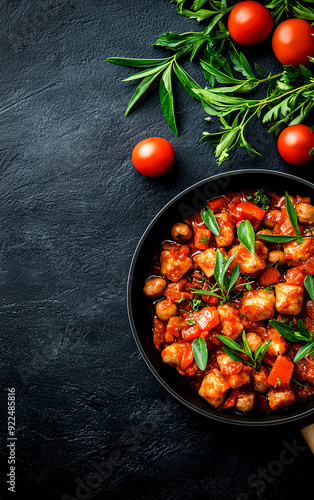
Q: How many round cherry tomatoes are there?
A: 4